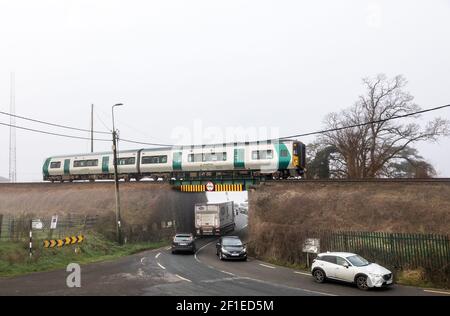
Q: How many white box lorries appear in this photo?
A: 1